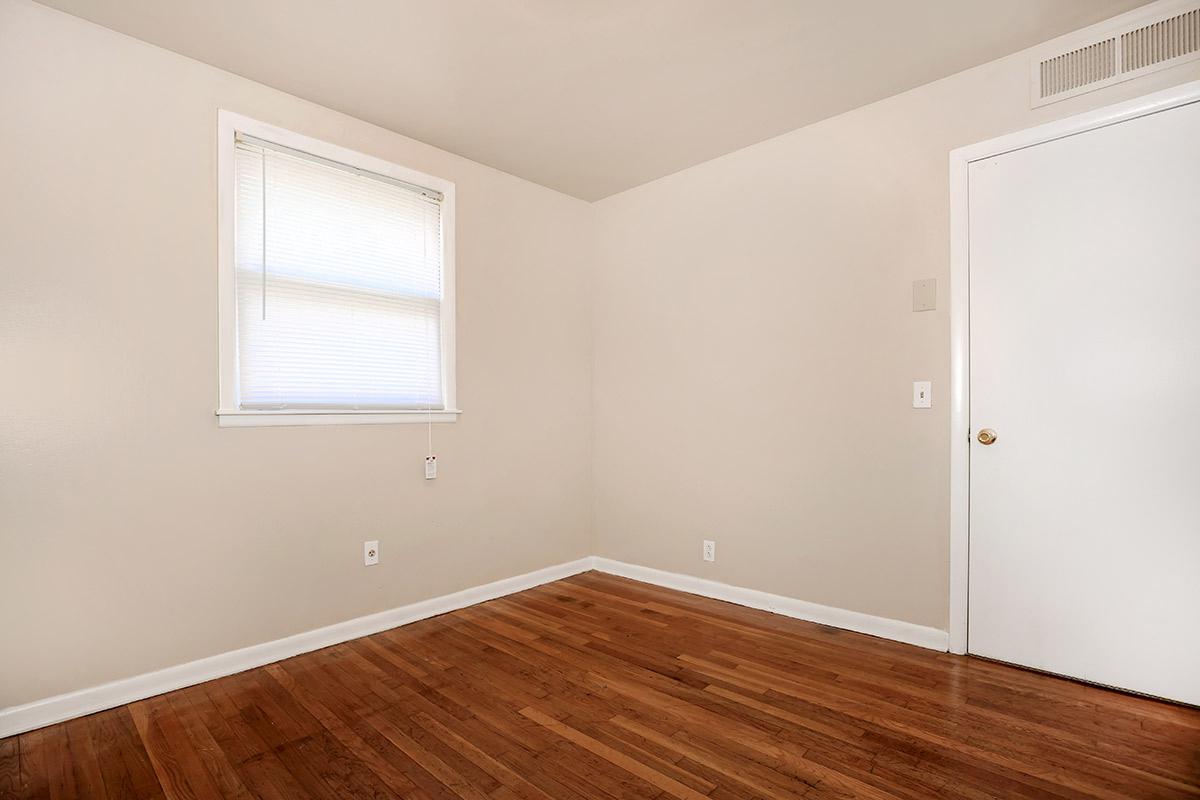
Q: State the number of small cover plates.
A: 4